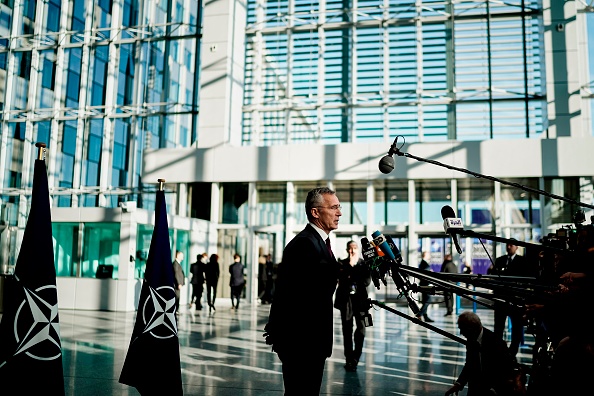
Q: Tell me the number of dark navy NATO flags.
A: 2